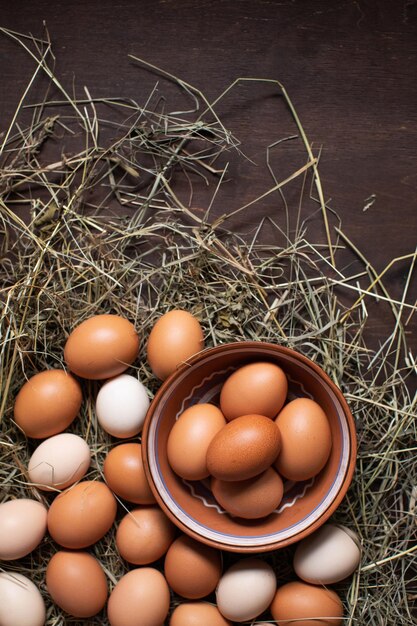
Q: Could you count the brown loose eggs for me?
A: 11